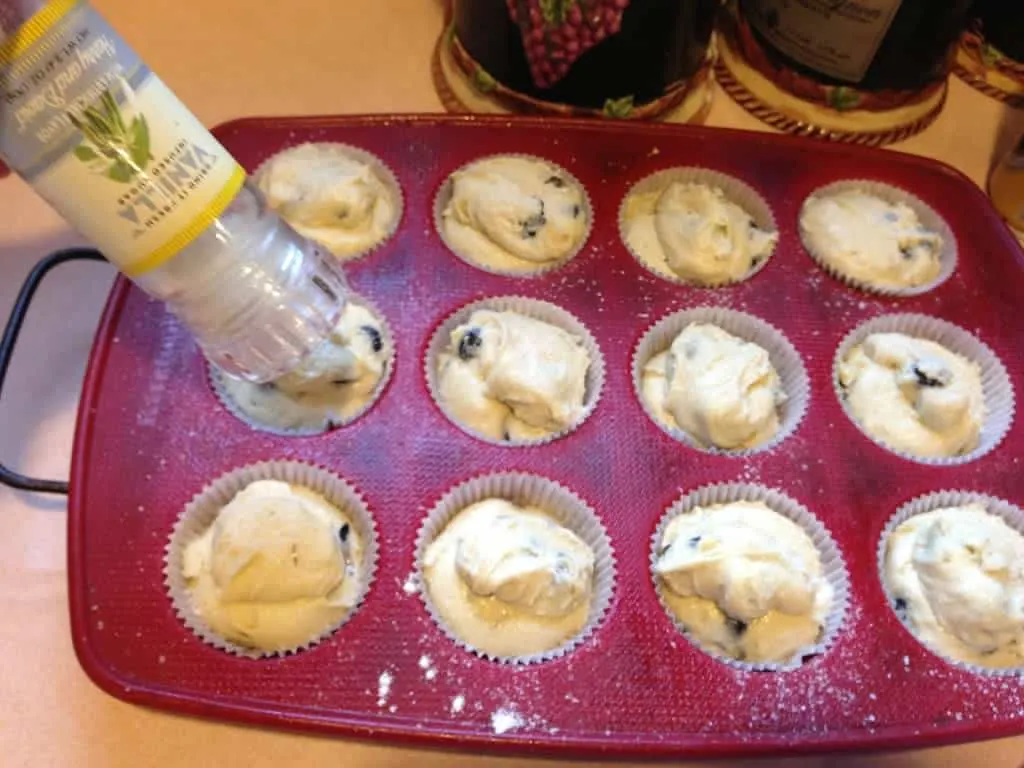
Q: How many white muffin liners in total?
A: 12